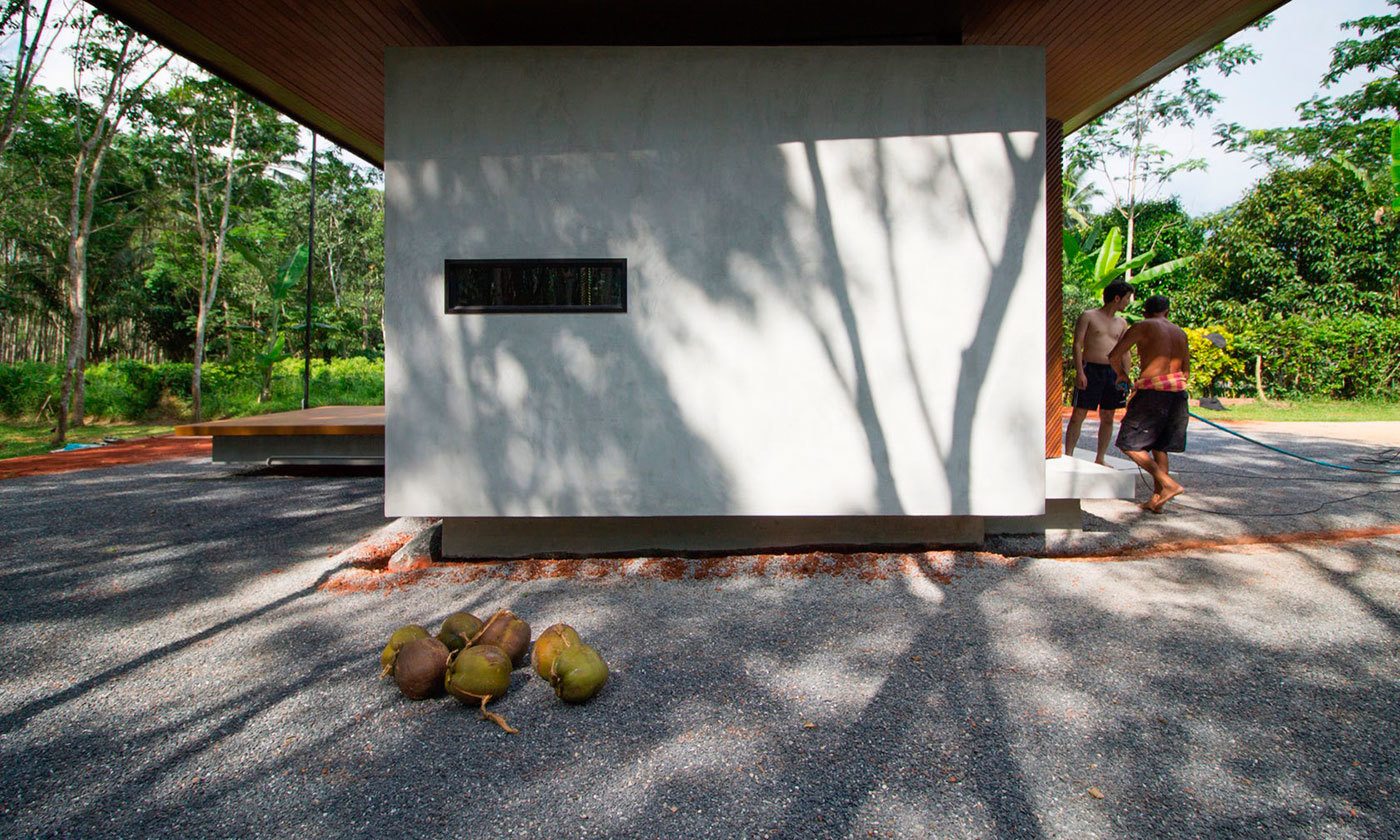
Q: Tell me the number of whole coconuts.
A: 7